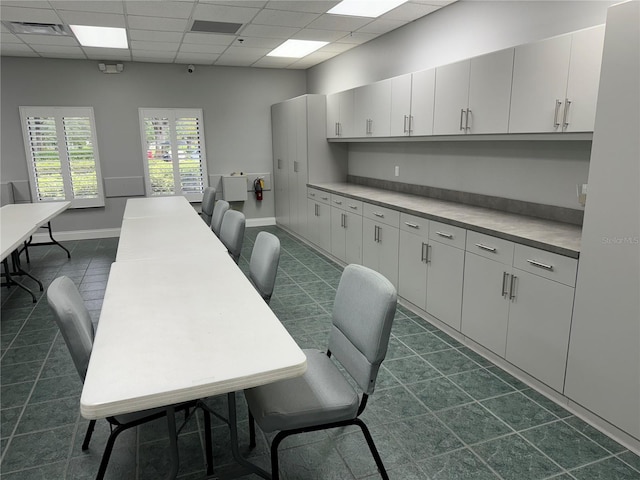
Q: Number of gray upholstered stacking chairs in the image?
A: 6